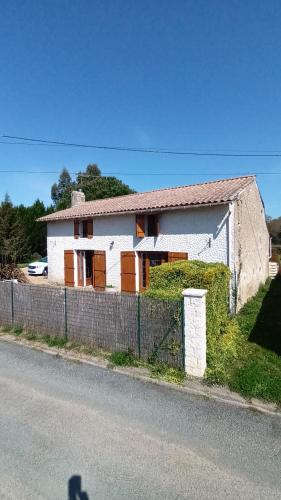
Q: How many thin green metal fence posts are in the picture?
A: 4